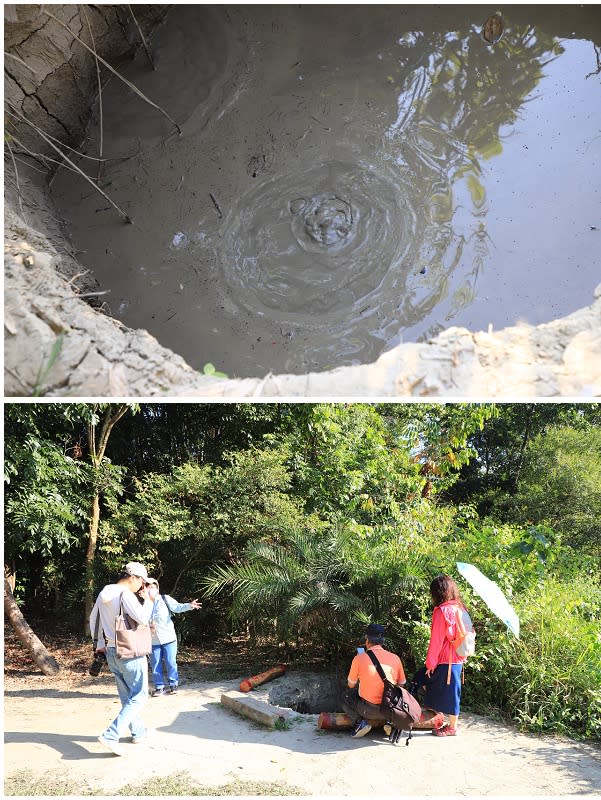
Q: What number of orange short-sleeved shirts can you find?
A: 1